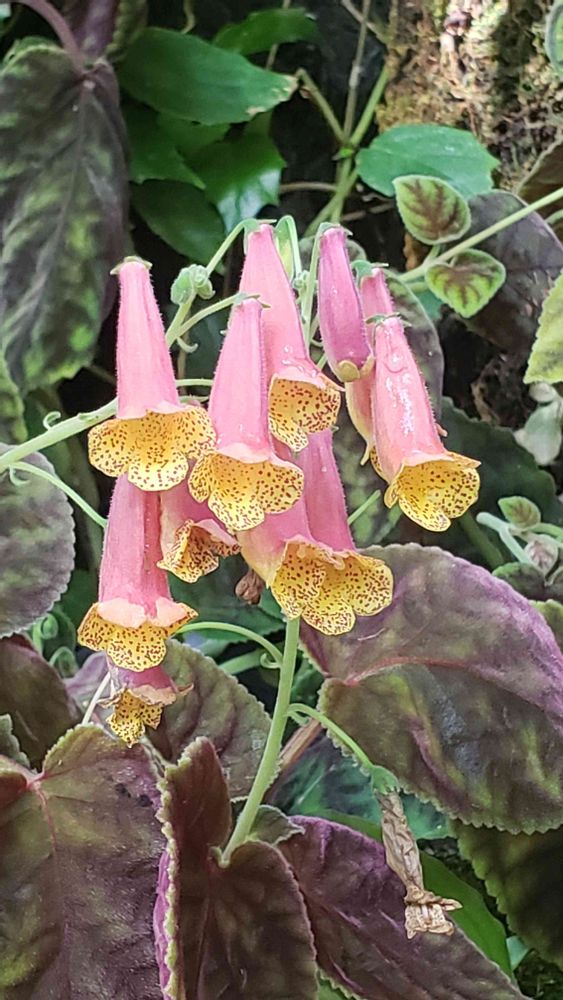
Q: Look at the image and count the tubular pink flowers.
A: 11